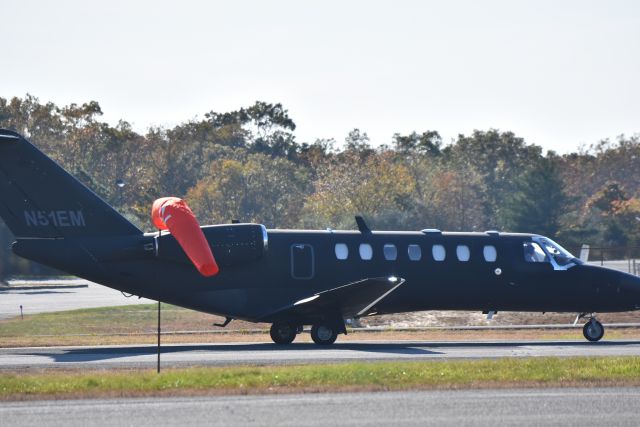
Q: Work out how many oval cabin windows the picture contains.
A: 7